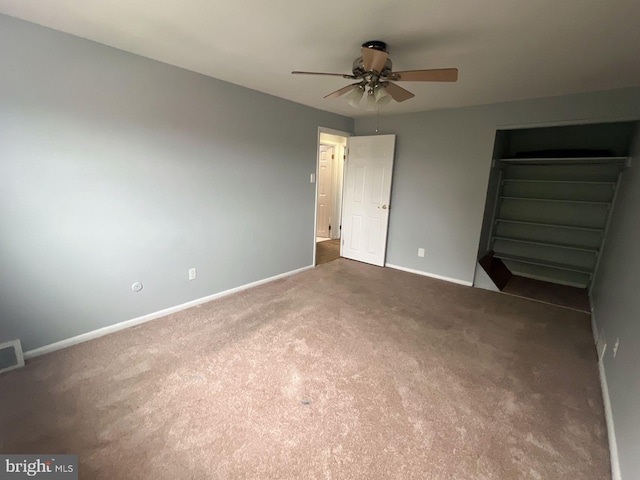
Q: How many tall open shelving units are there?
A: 1